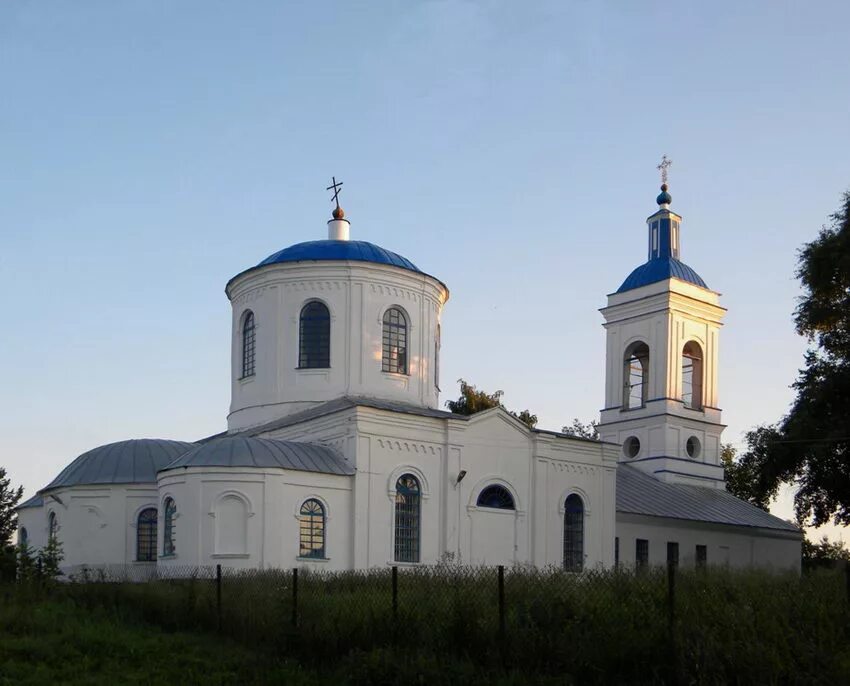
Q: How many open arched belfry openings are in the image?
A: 2